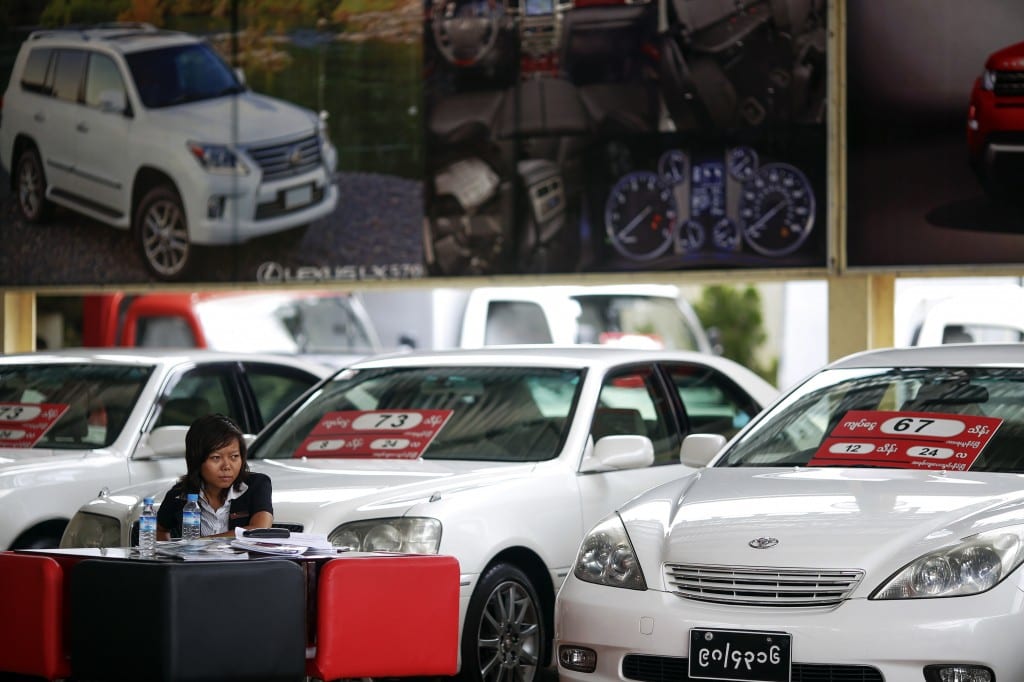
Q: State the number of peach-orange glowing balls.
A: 0